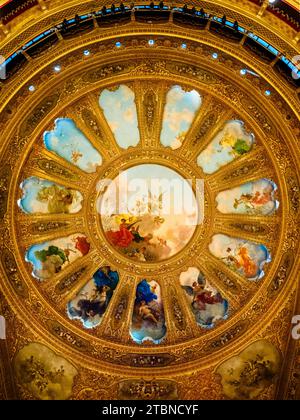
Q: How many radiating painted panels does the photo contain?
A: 11